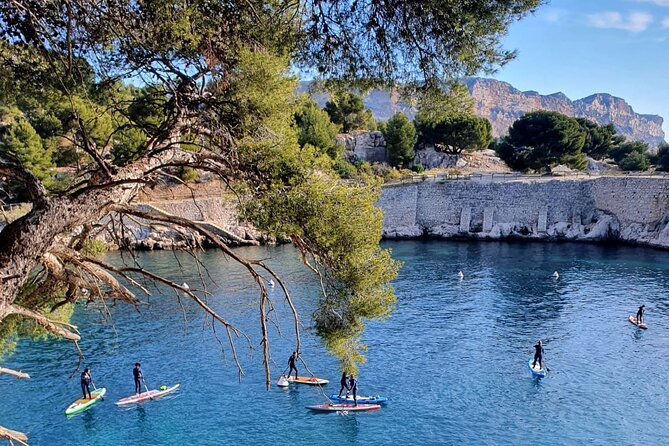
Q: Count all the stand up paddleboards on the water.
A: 7